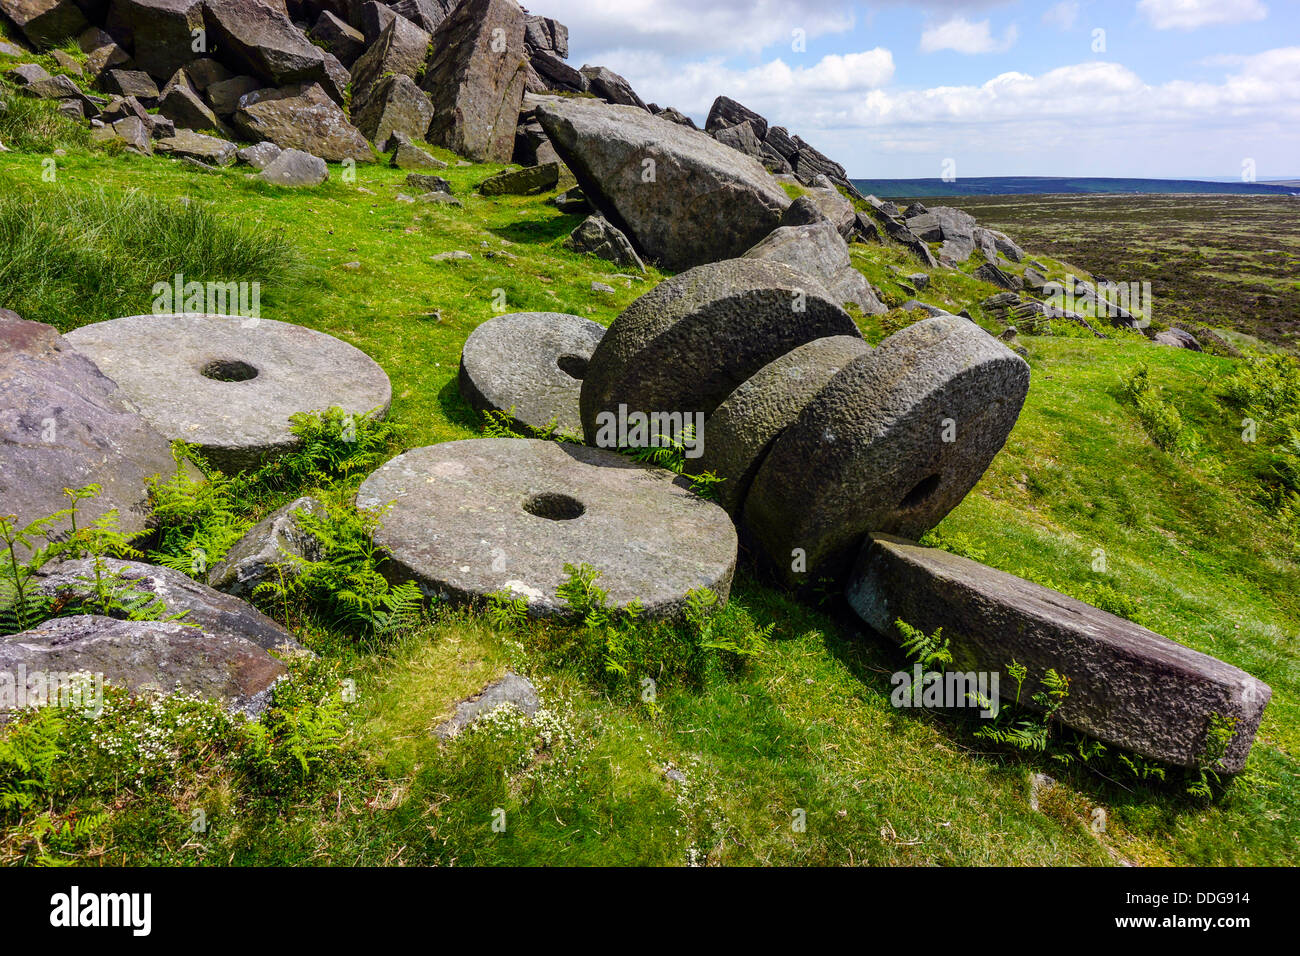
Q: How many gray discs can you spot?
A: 6